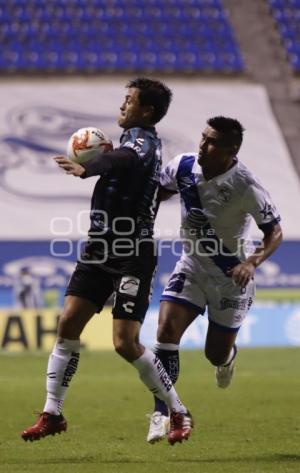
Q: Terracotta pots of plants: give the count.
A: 0